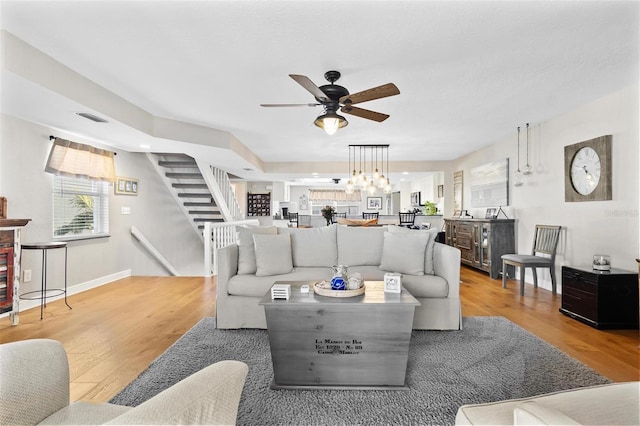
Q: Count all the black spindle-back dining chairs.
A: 4